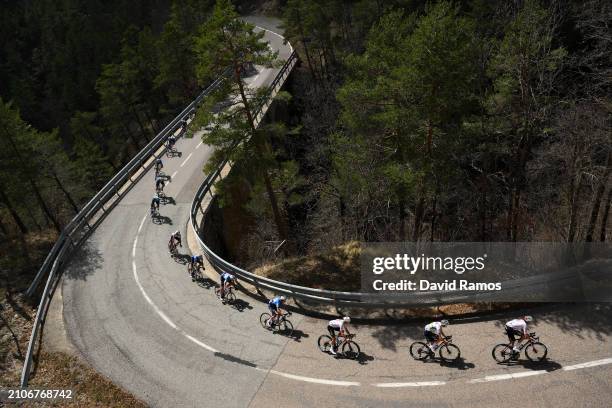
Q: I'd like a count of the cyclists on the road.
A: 12